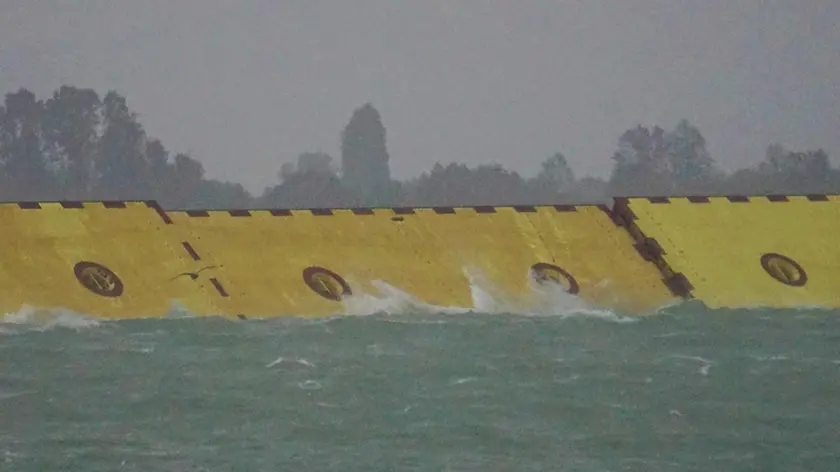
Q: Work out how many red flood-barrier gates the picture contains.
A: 0